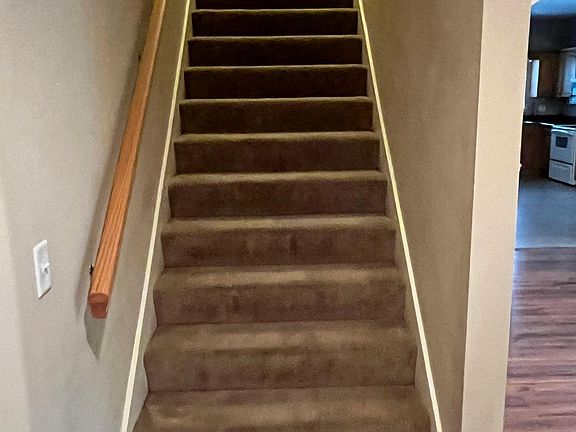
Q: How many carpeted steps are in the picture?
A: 11